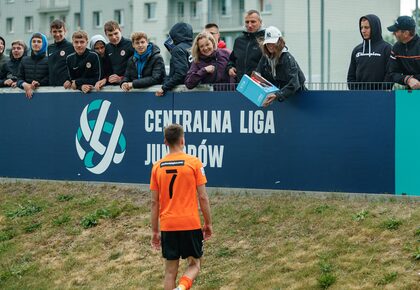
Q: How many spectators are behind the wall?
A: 15